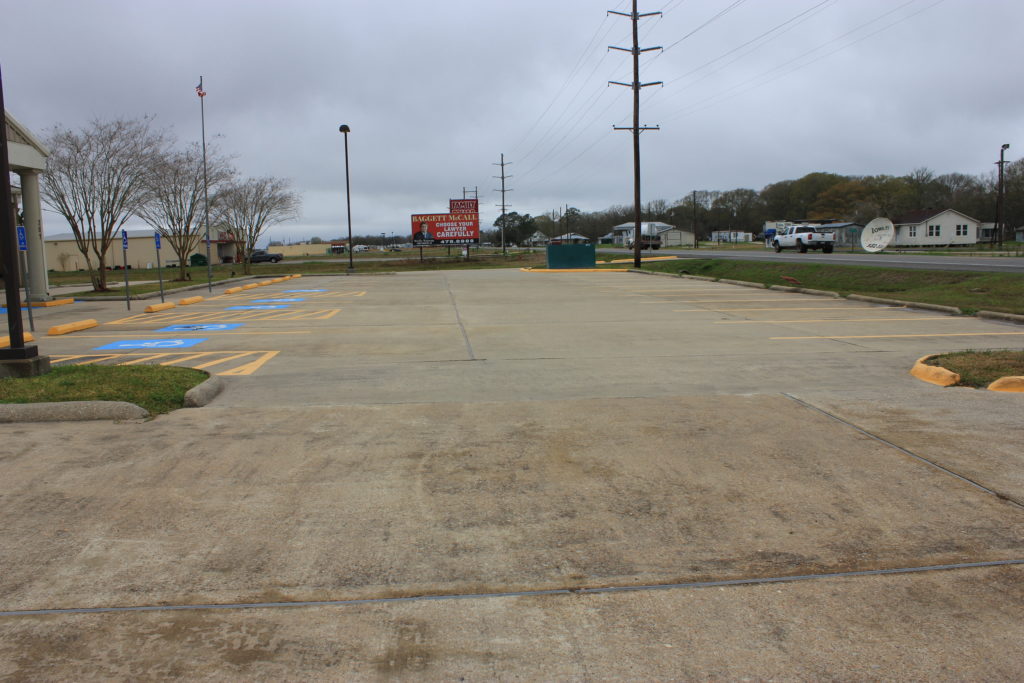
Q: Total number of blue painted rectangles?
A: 5